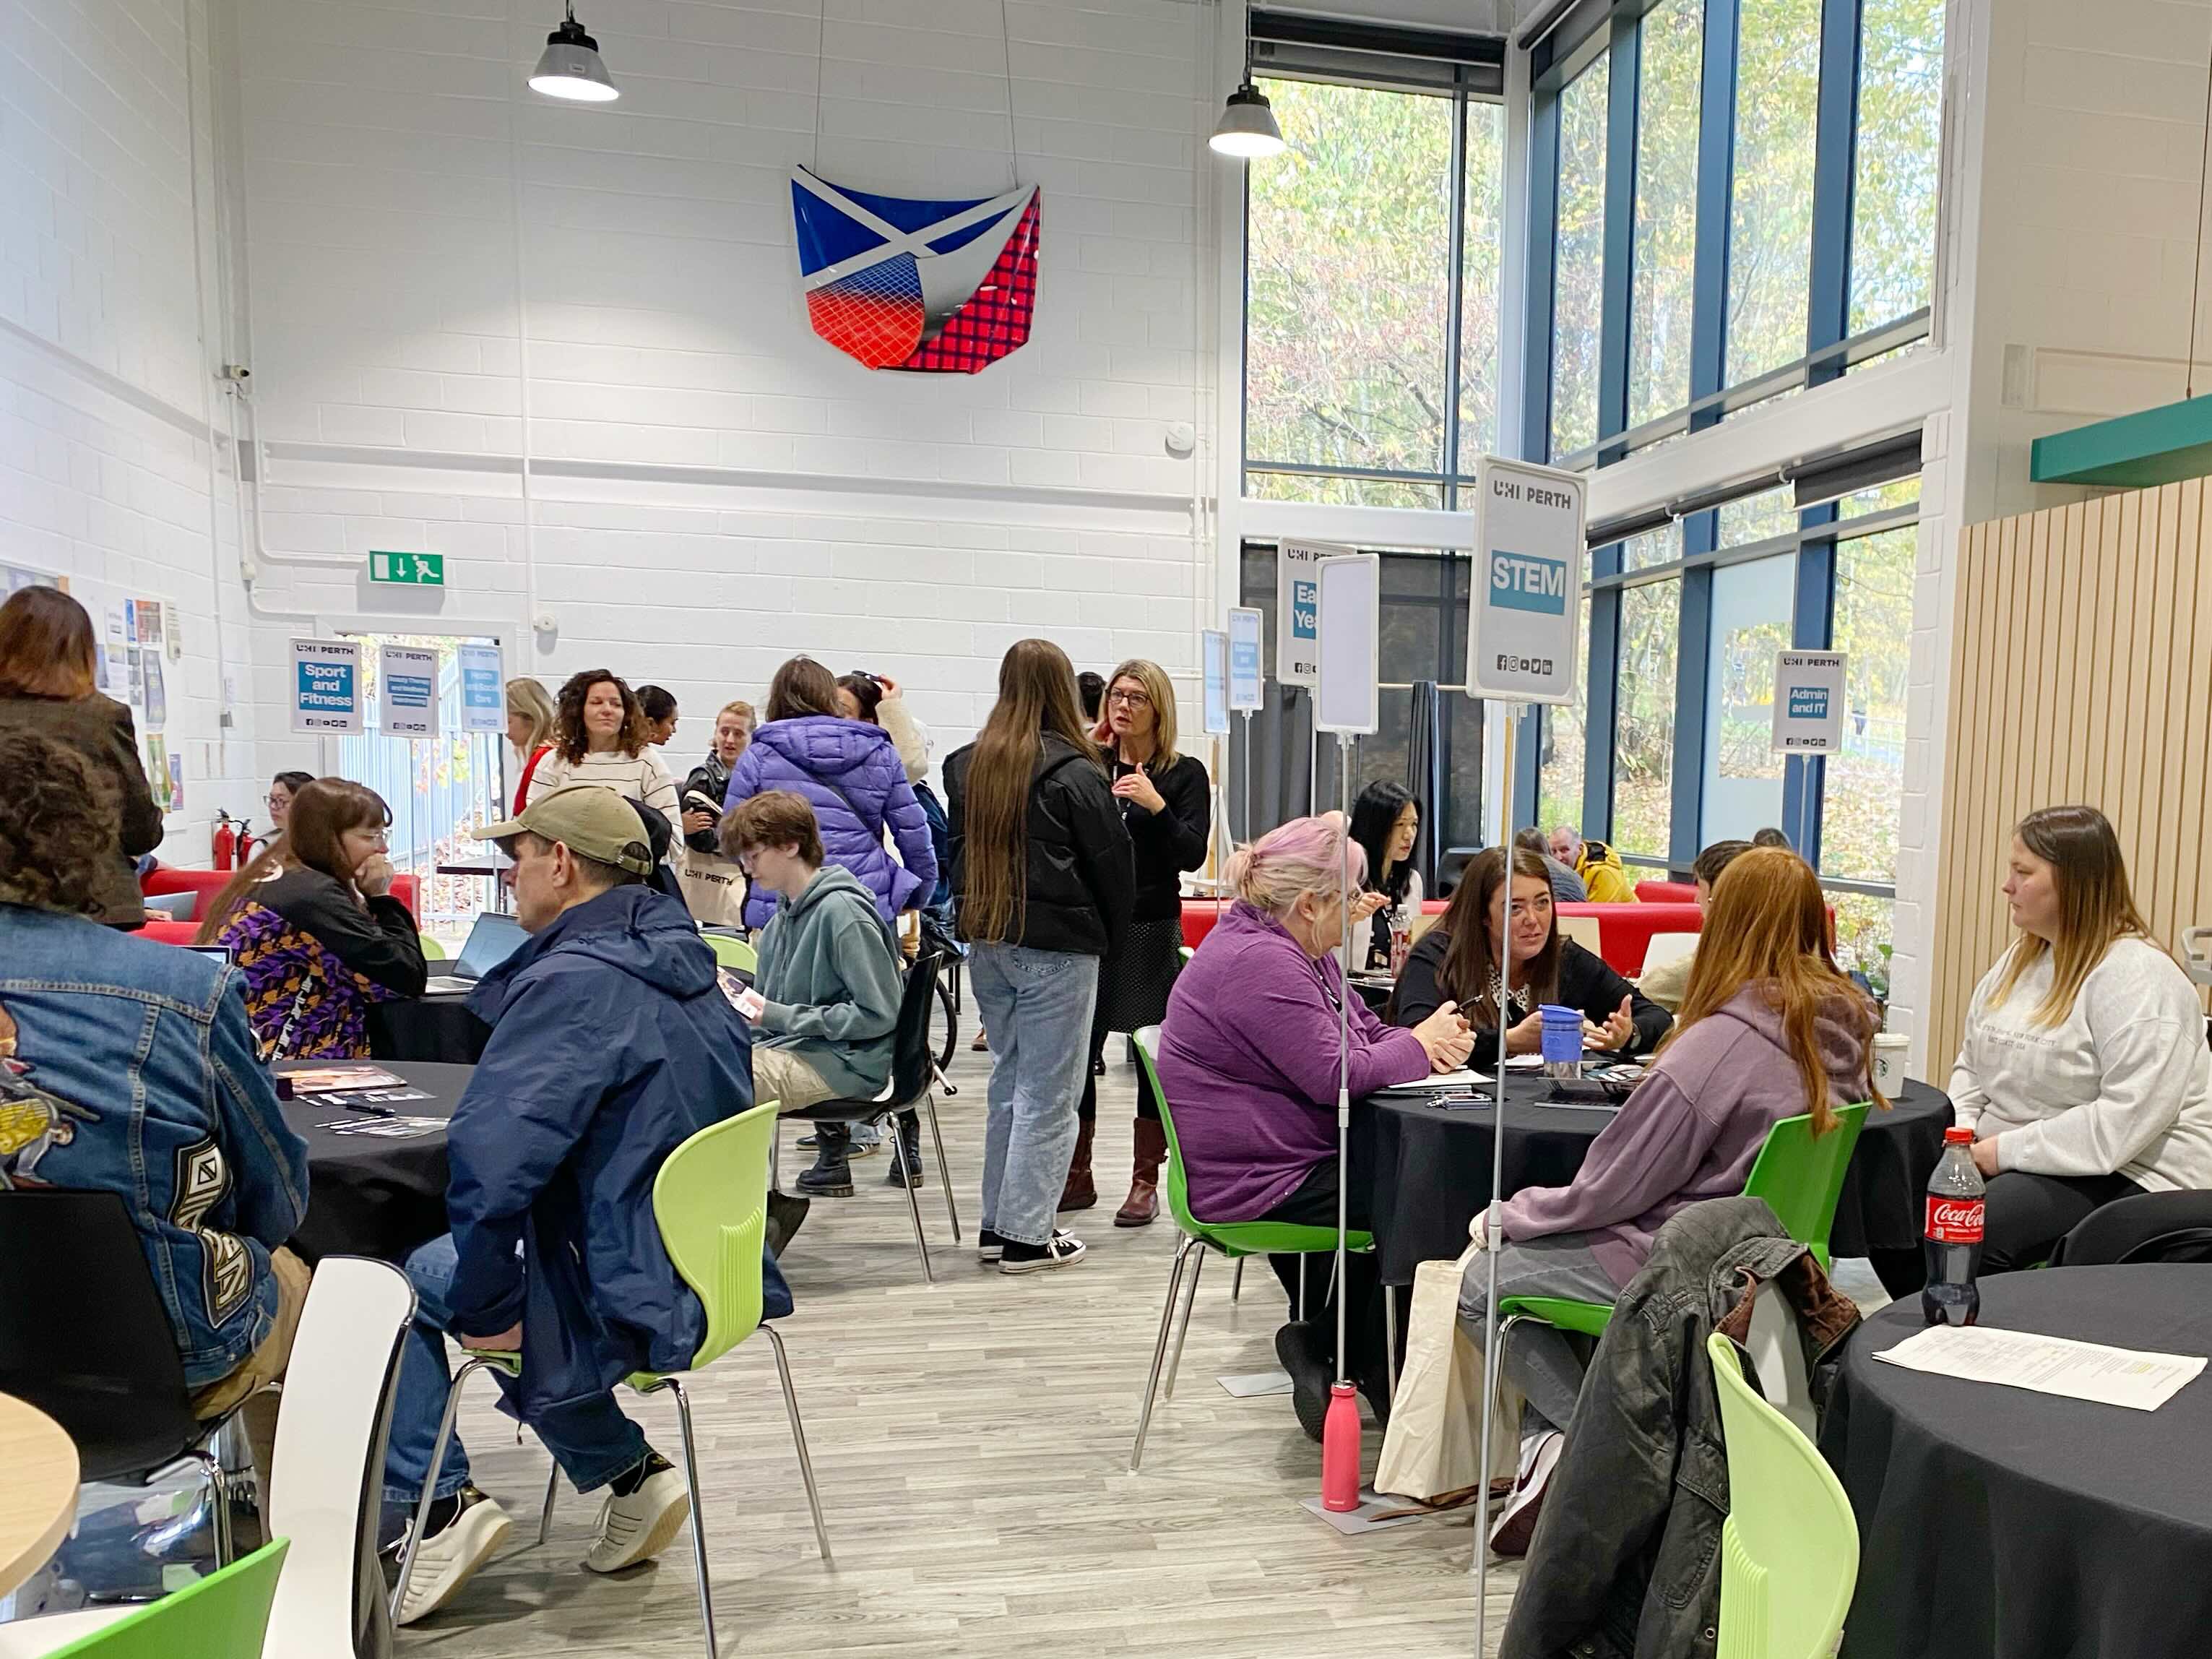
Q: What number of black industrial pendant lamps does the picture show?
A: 2